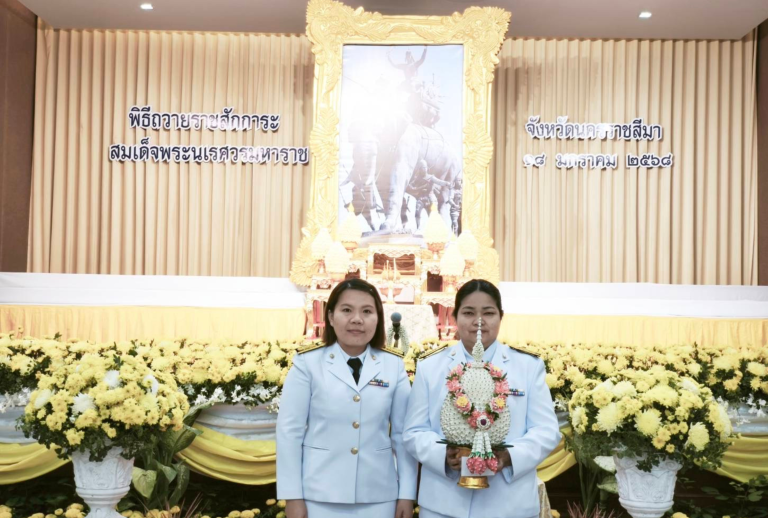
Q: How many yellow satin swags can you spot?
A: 4